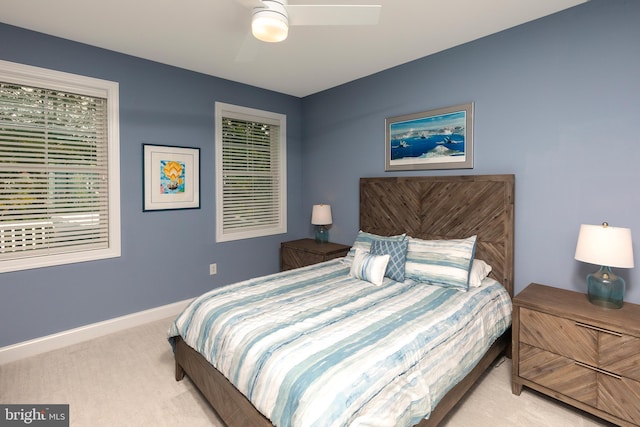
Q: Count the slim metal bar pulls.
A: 2